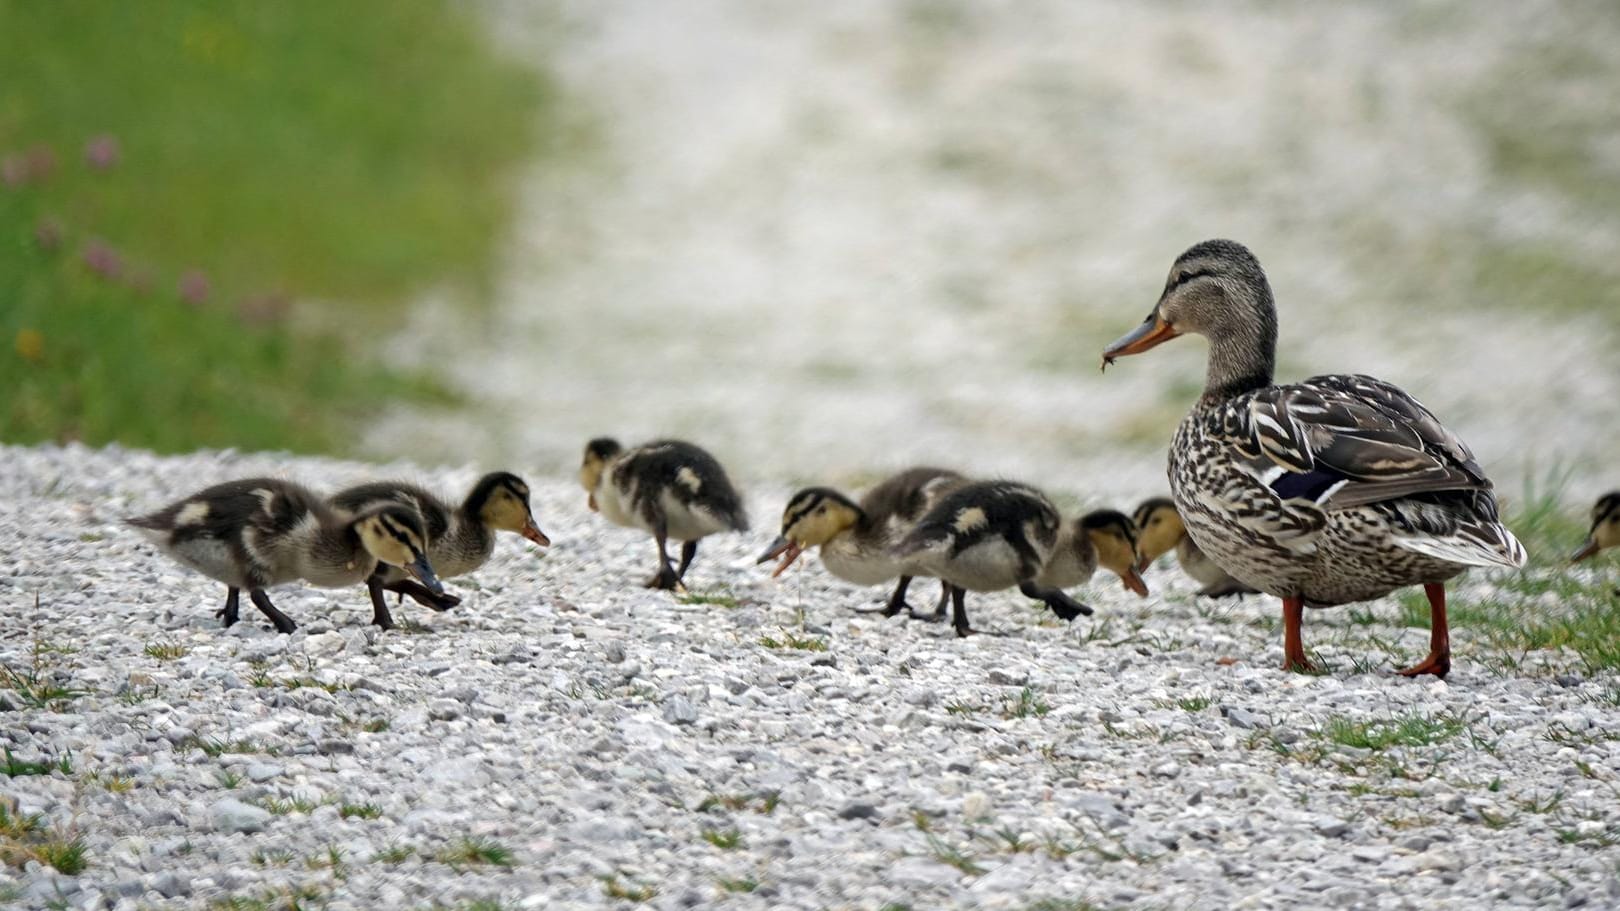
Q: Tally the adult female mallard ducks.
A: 1